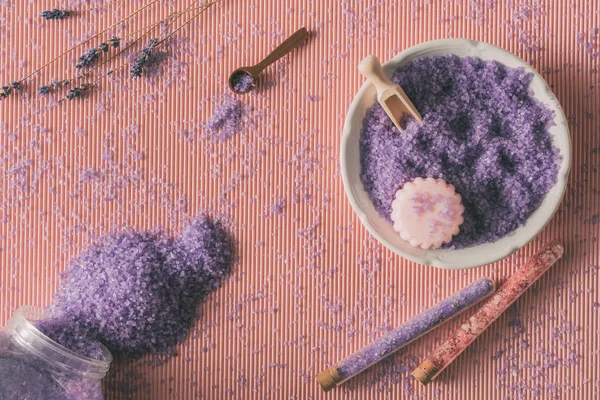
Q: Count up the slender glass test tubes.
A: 2